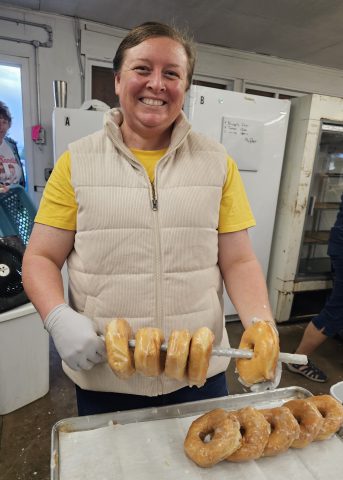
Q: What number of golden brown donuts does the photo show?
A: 10